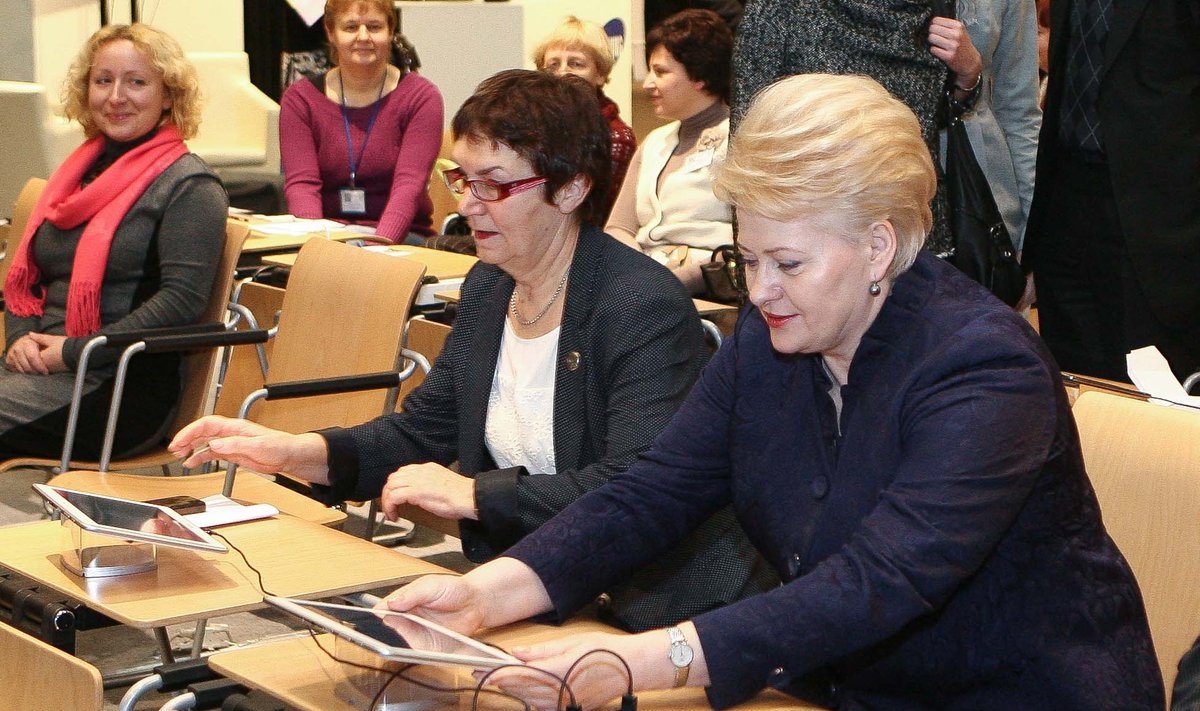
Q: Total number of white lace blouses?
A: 1